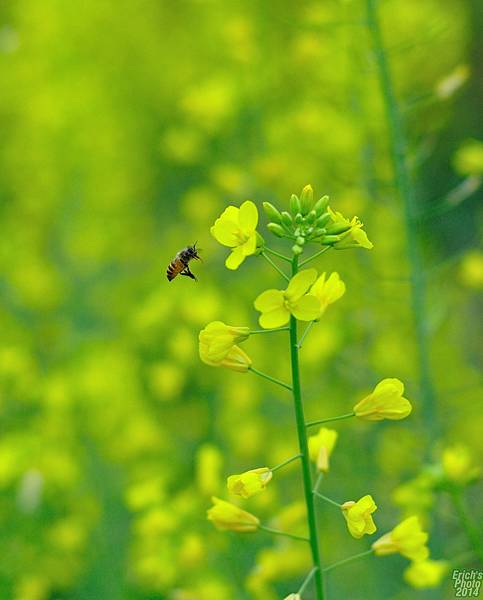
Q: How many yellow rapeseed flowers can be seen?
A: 12